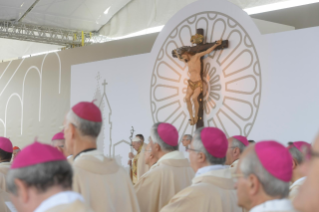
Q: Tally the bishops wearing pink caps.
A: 9